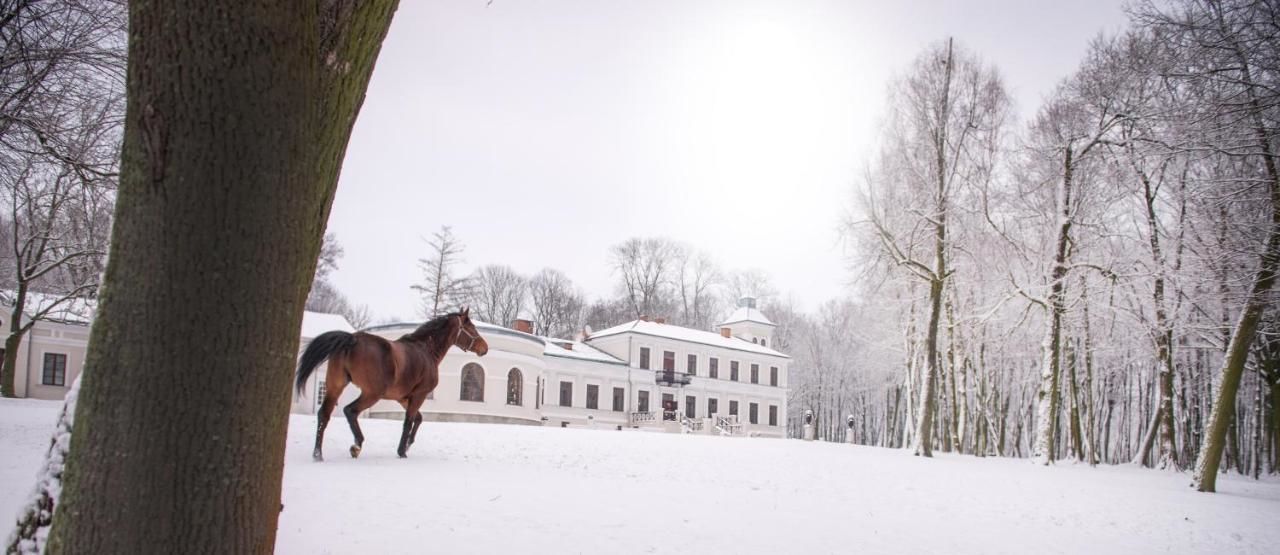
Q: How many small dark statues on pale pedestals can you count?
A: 2